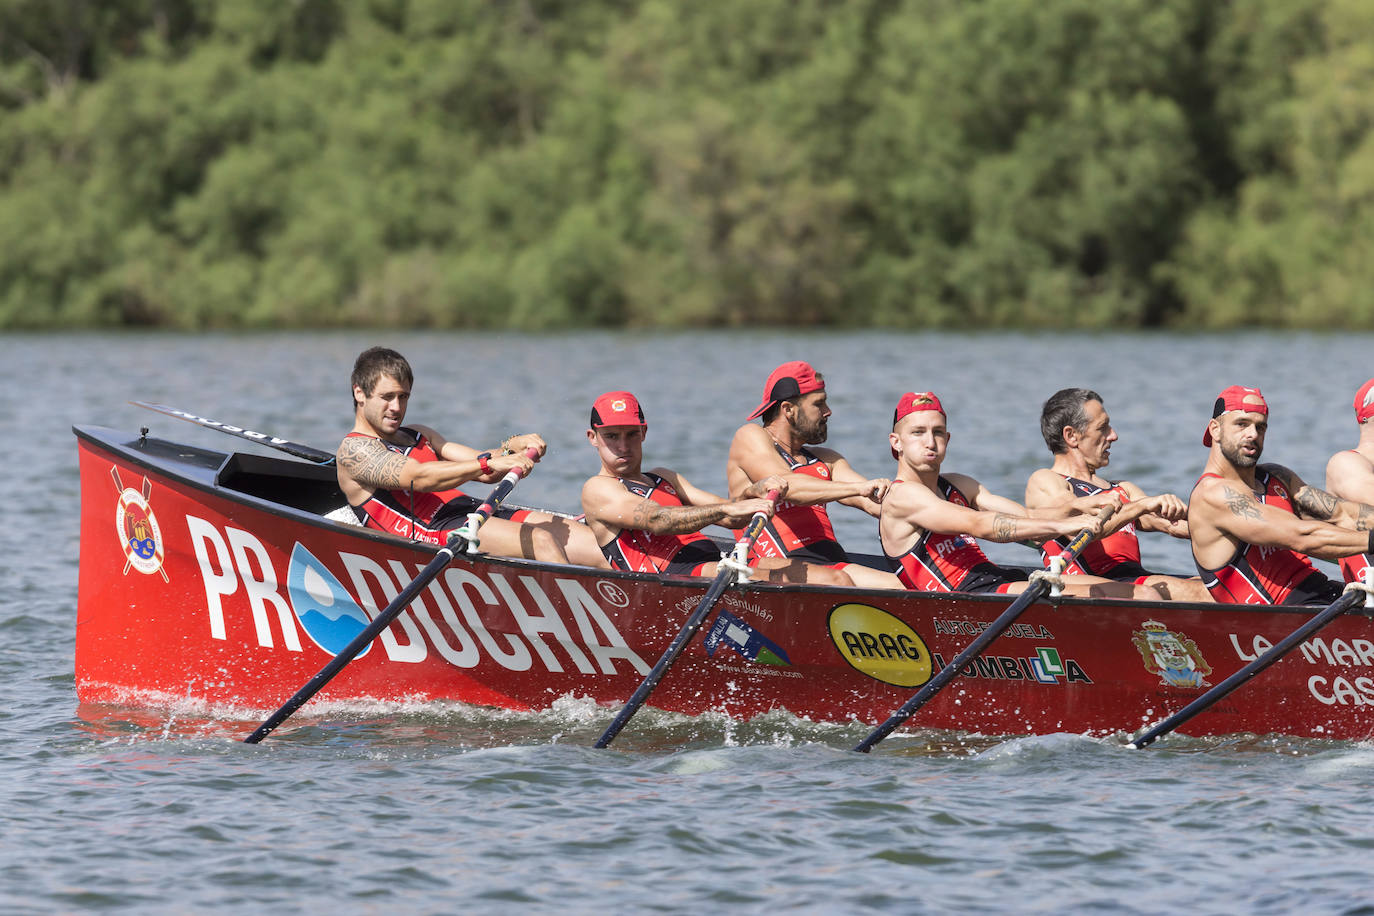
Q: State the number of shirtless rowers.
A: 0